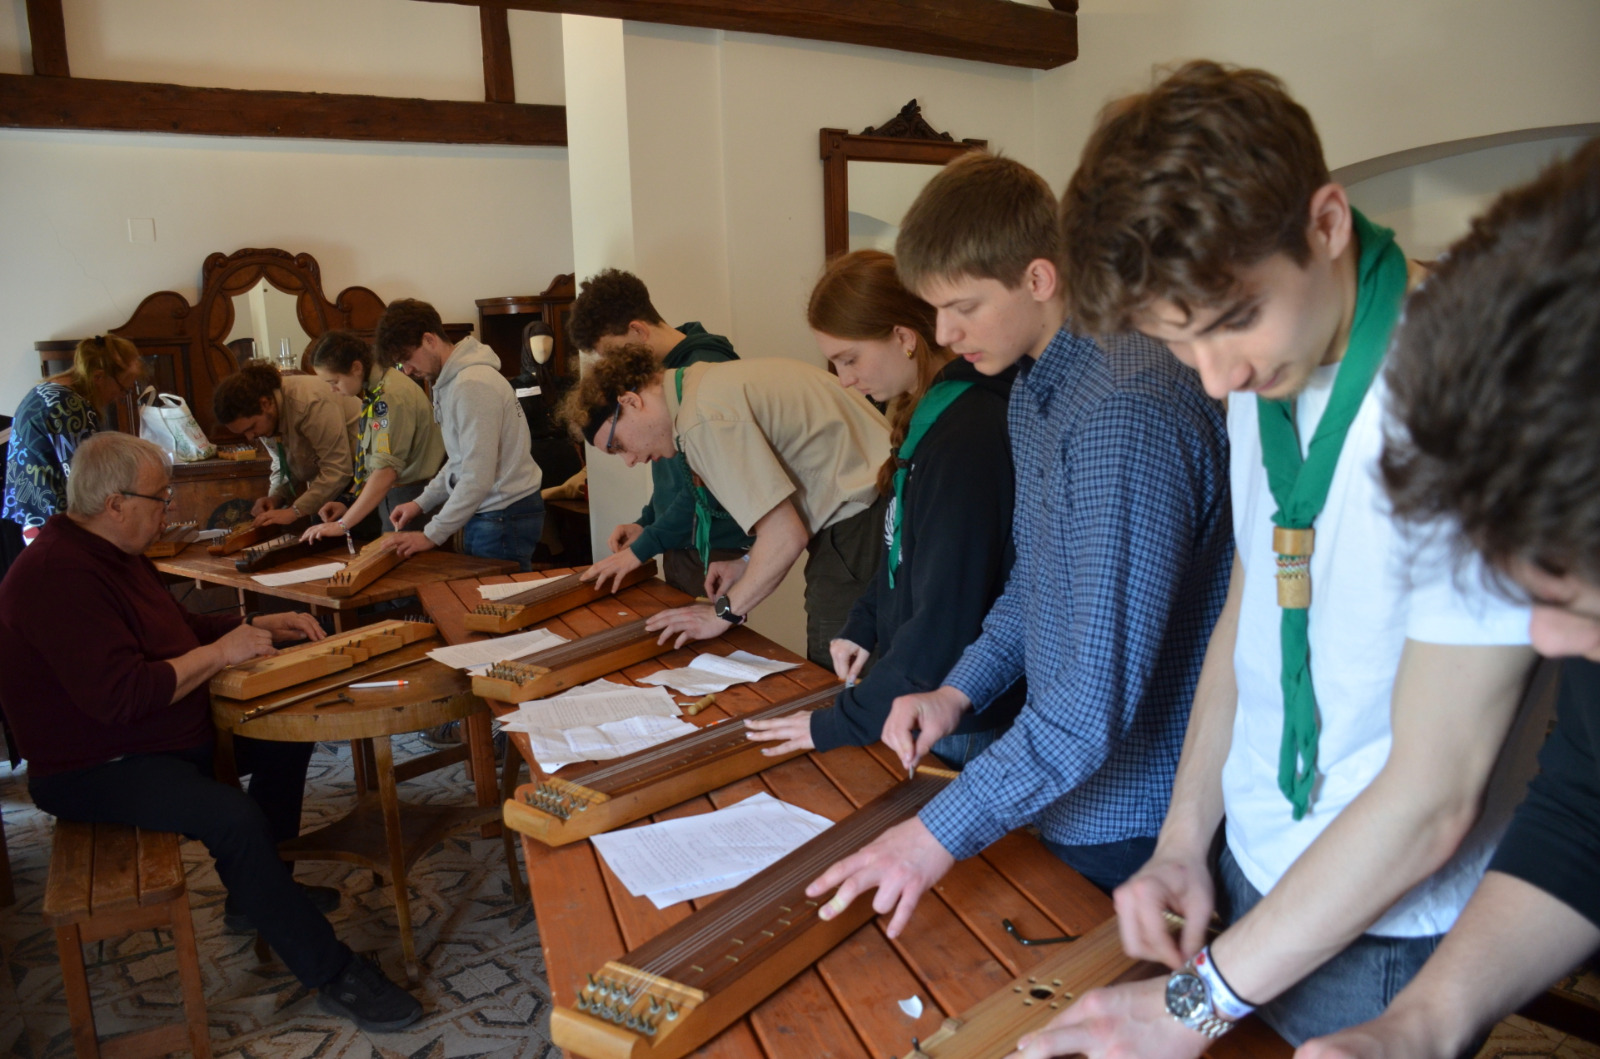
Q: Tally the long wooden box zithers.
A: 10